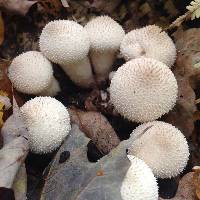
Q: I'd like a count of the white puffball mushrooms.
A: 8